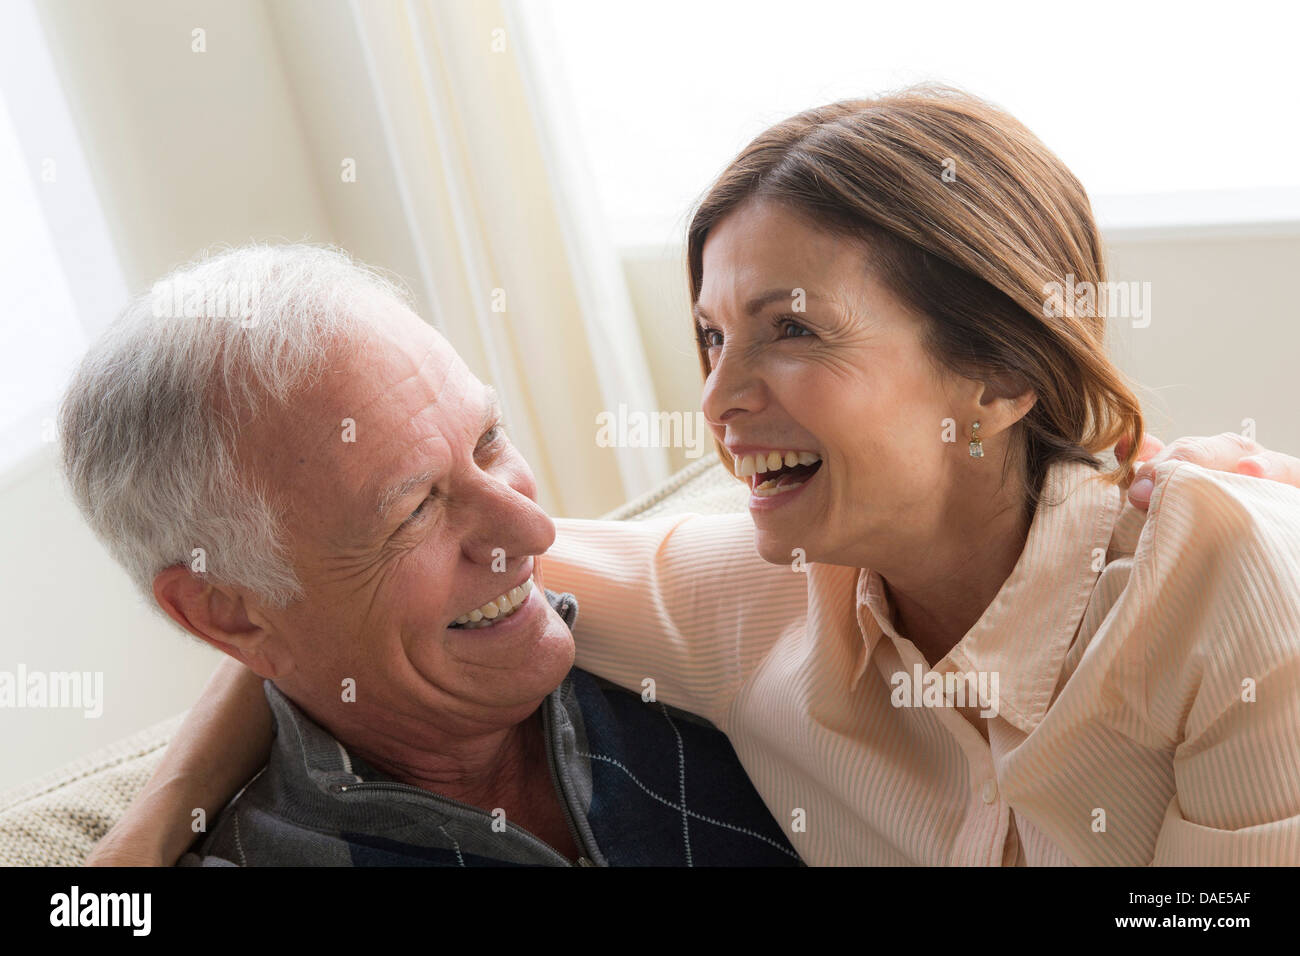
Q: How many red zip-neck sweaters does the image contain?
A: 0